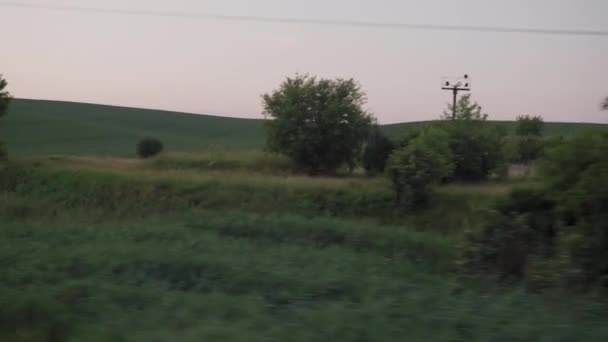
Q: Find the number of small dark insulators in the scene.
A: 3